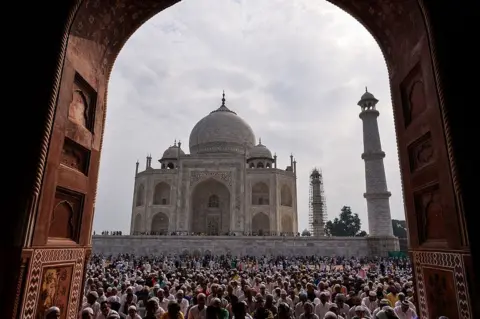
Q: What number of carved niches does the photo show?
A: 6